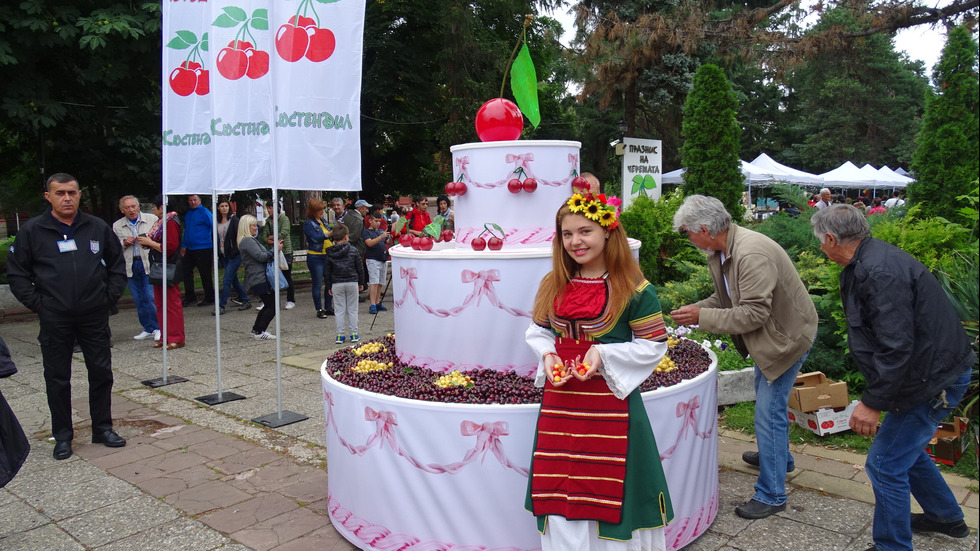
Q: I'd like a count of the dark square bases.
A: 3